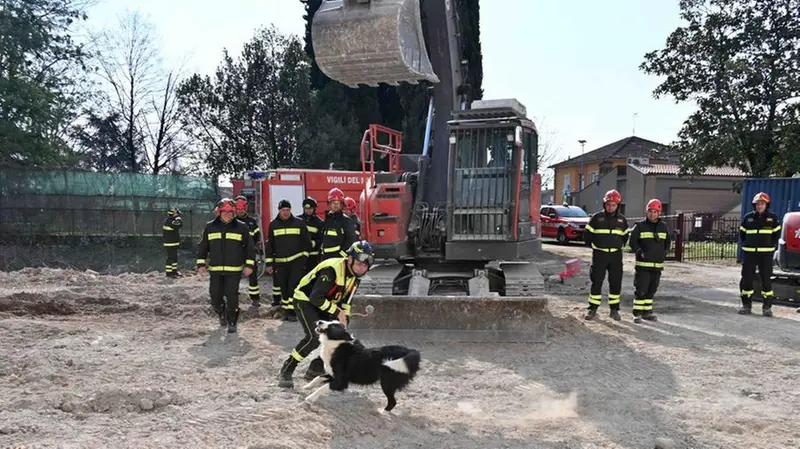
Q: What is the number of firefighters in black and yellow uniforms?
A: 11